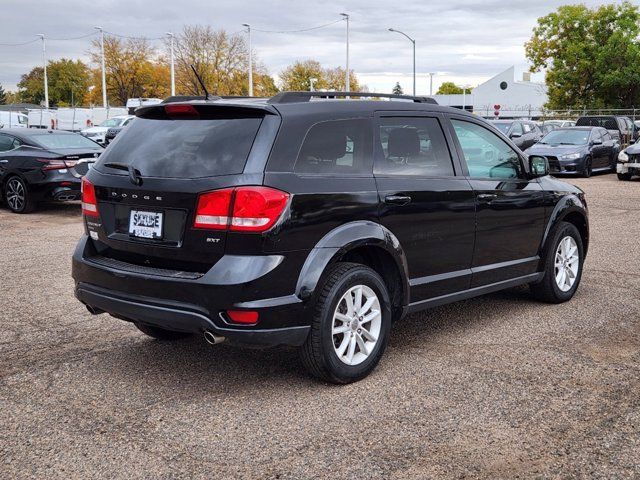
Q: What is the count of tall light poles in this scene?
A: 6